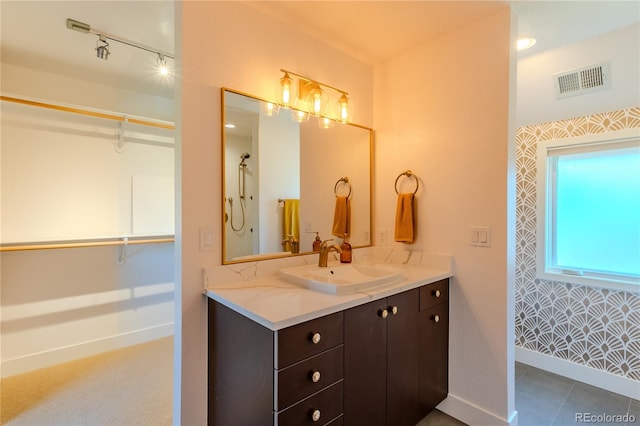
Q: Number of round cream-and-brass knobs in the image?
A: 7